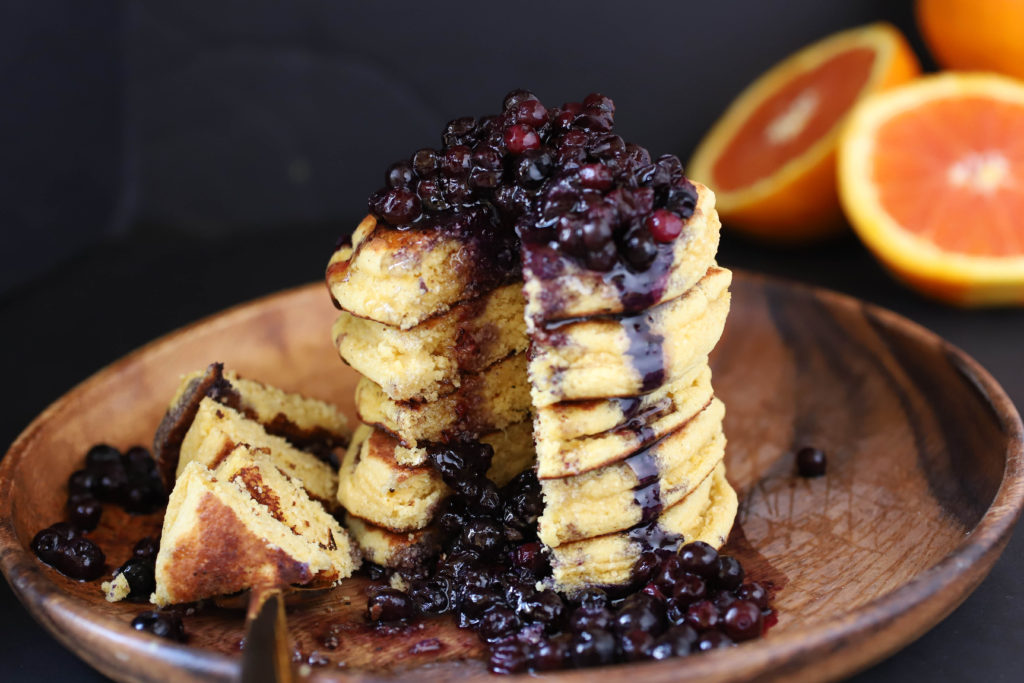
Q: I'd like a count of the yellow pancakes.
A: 5